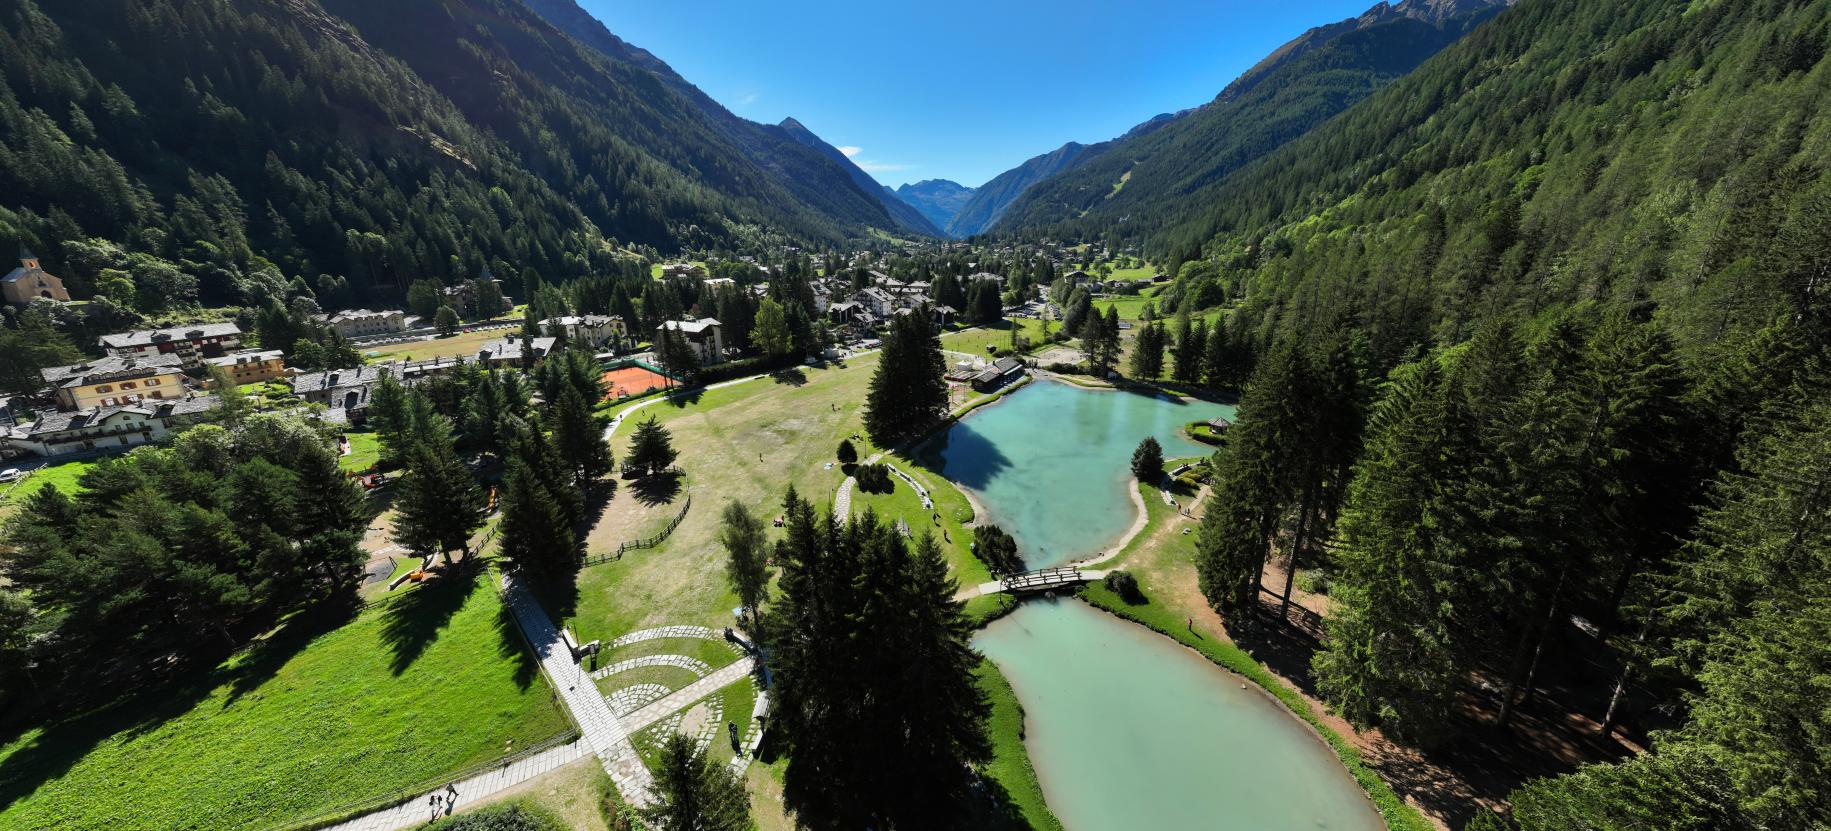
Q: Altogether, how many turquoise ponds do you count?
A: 2